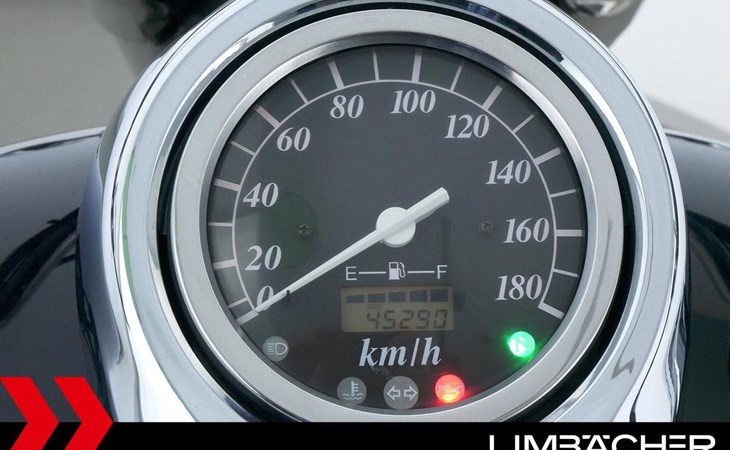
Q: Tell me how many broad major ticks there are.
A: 10